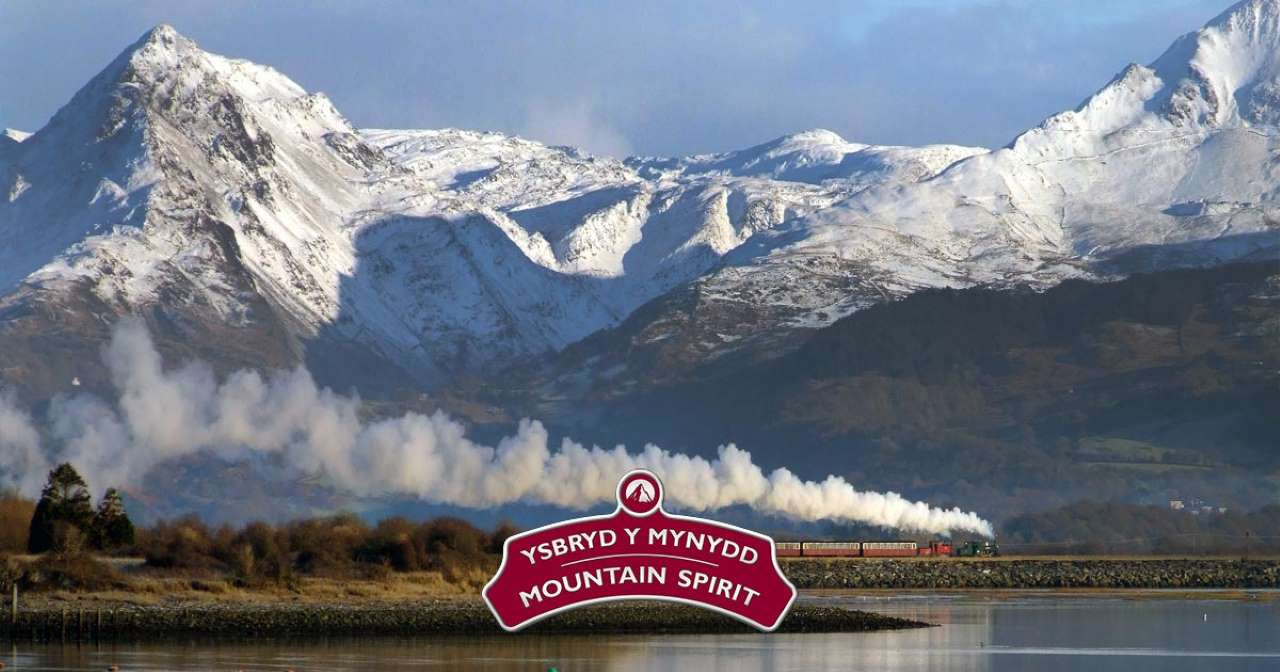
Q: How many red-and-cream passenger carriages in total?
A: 3